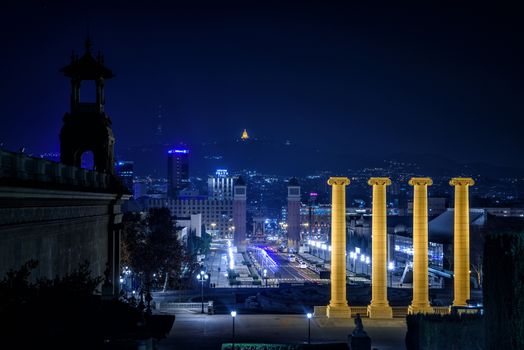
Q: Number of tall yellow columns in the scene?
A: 4